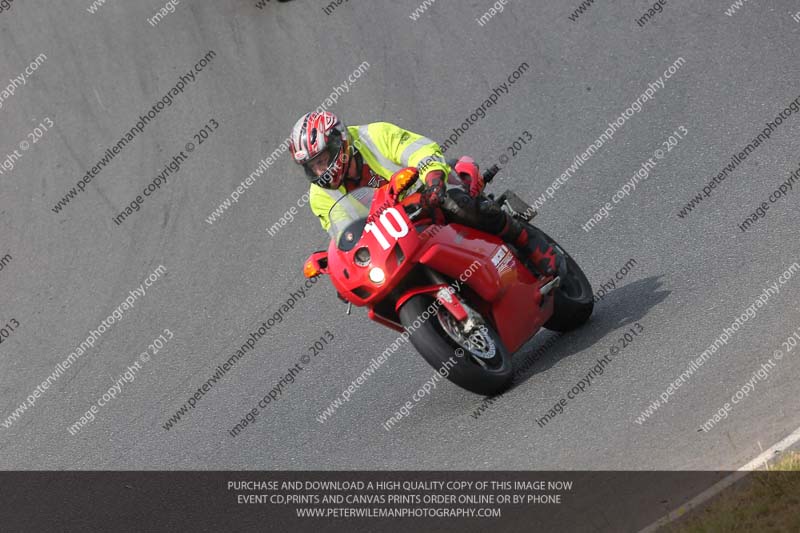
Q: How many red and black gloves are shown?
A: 1